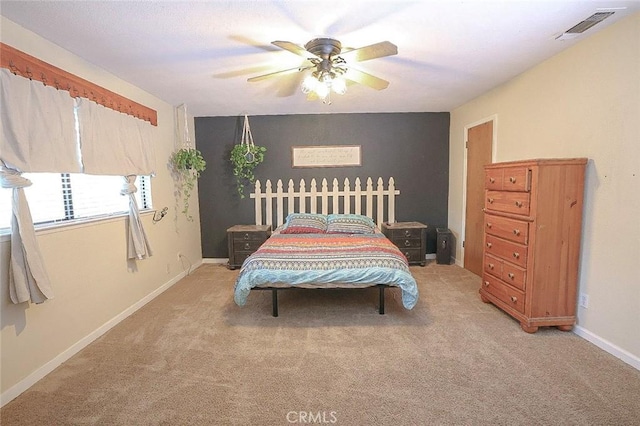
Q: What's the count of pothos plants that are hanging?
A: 2